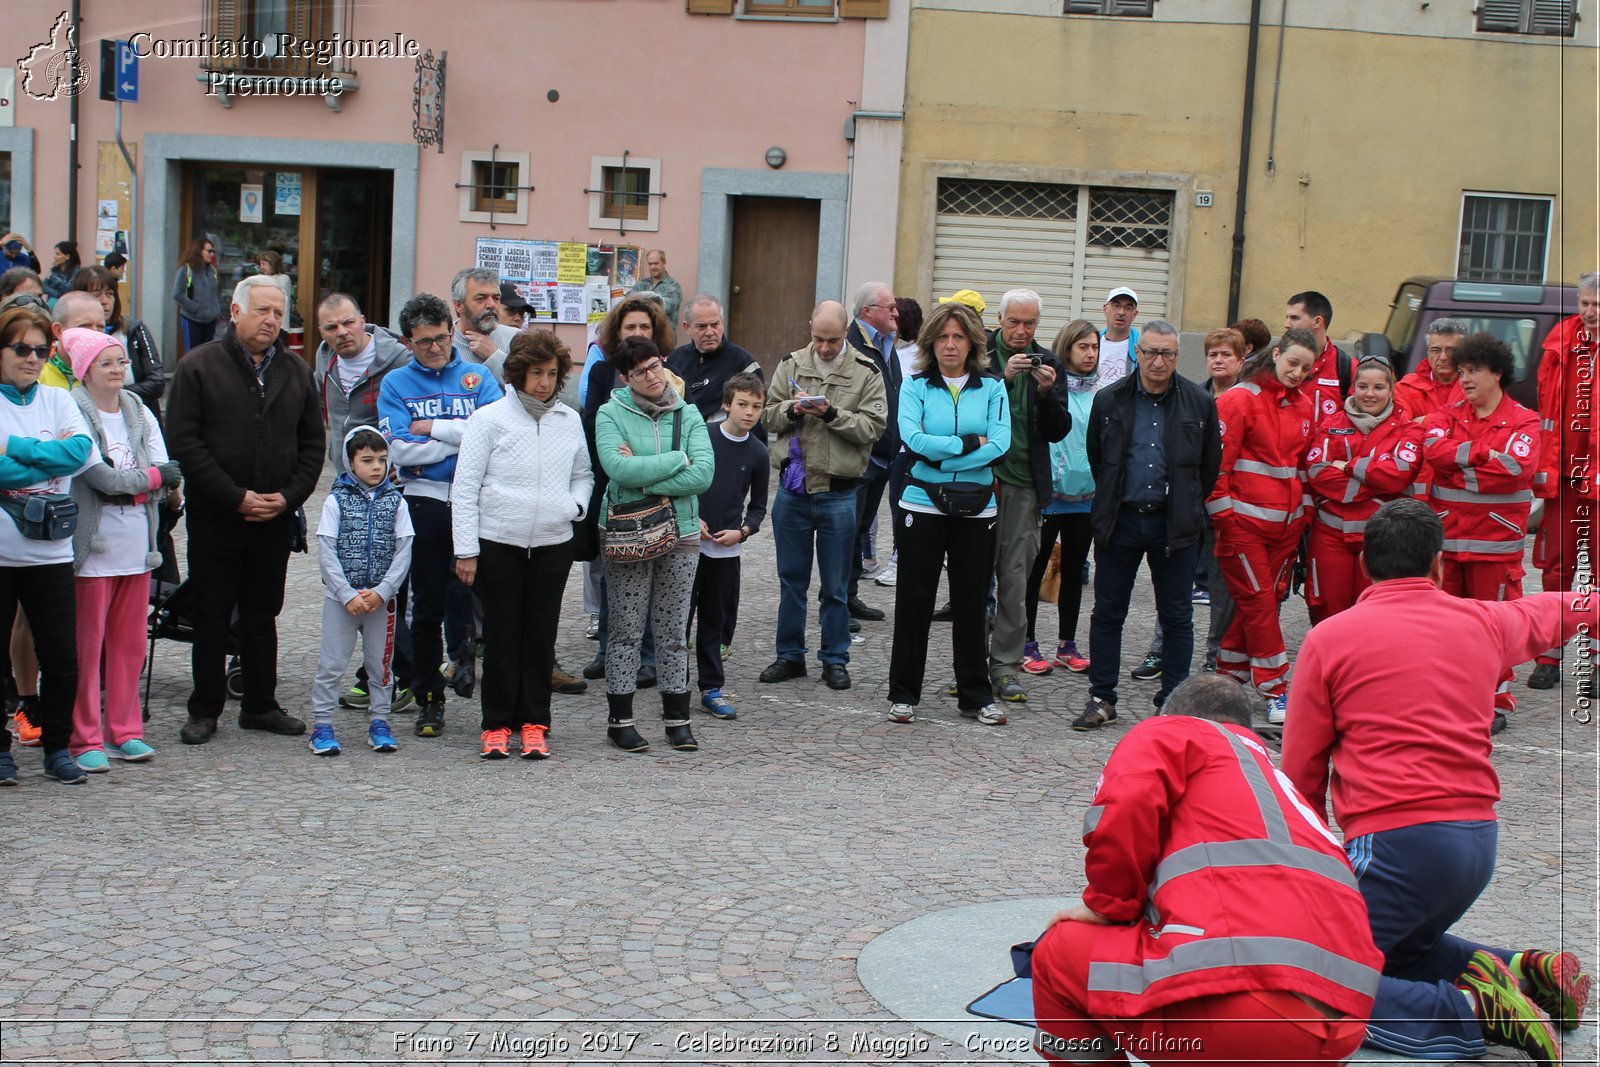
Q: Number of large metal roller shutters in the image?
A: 2